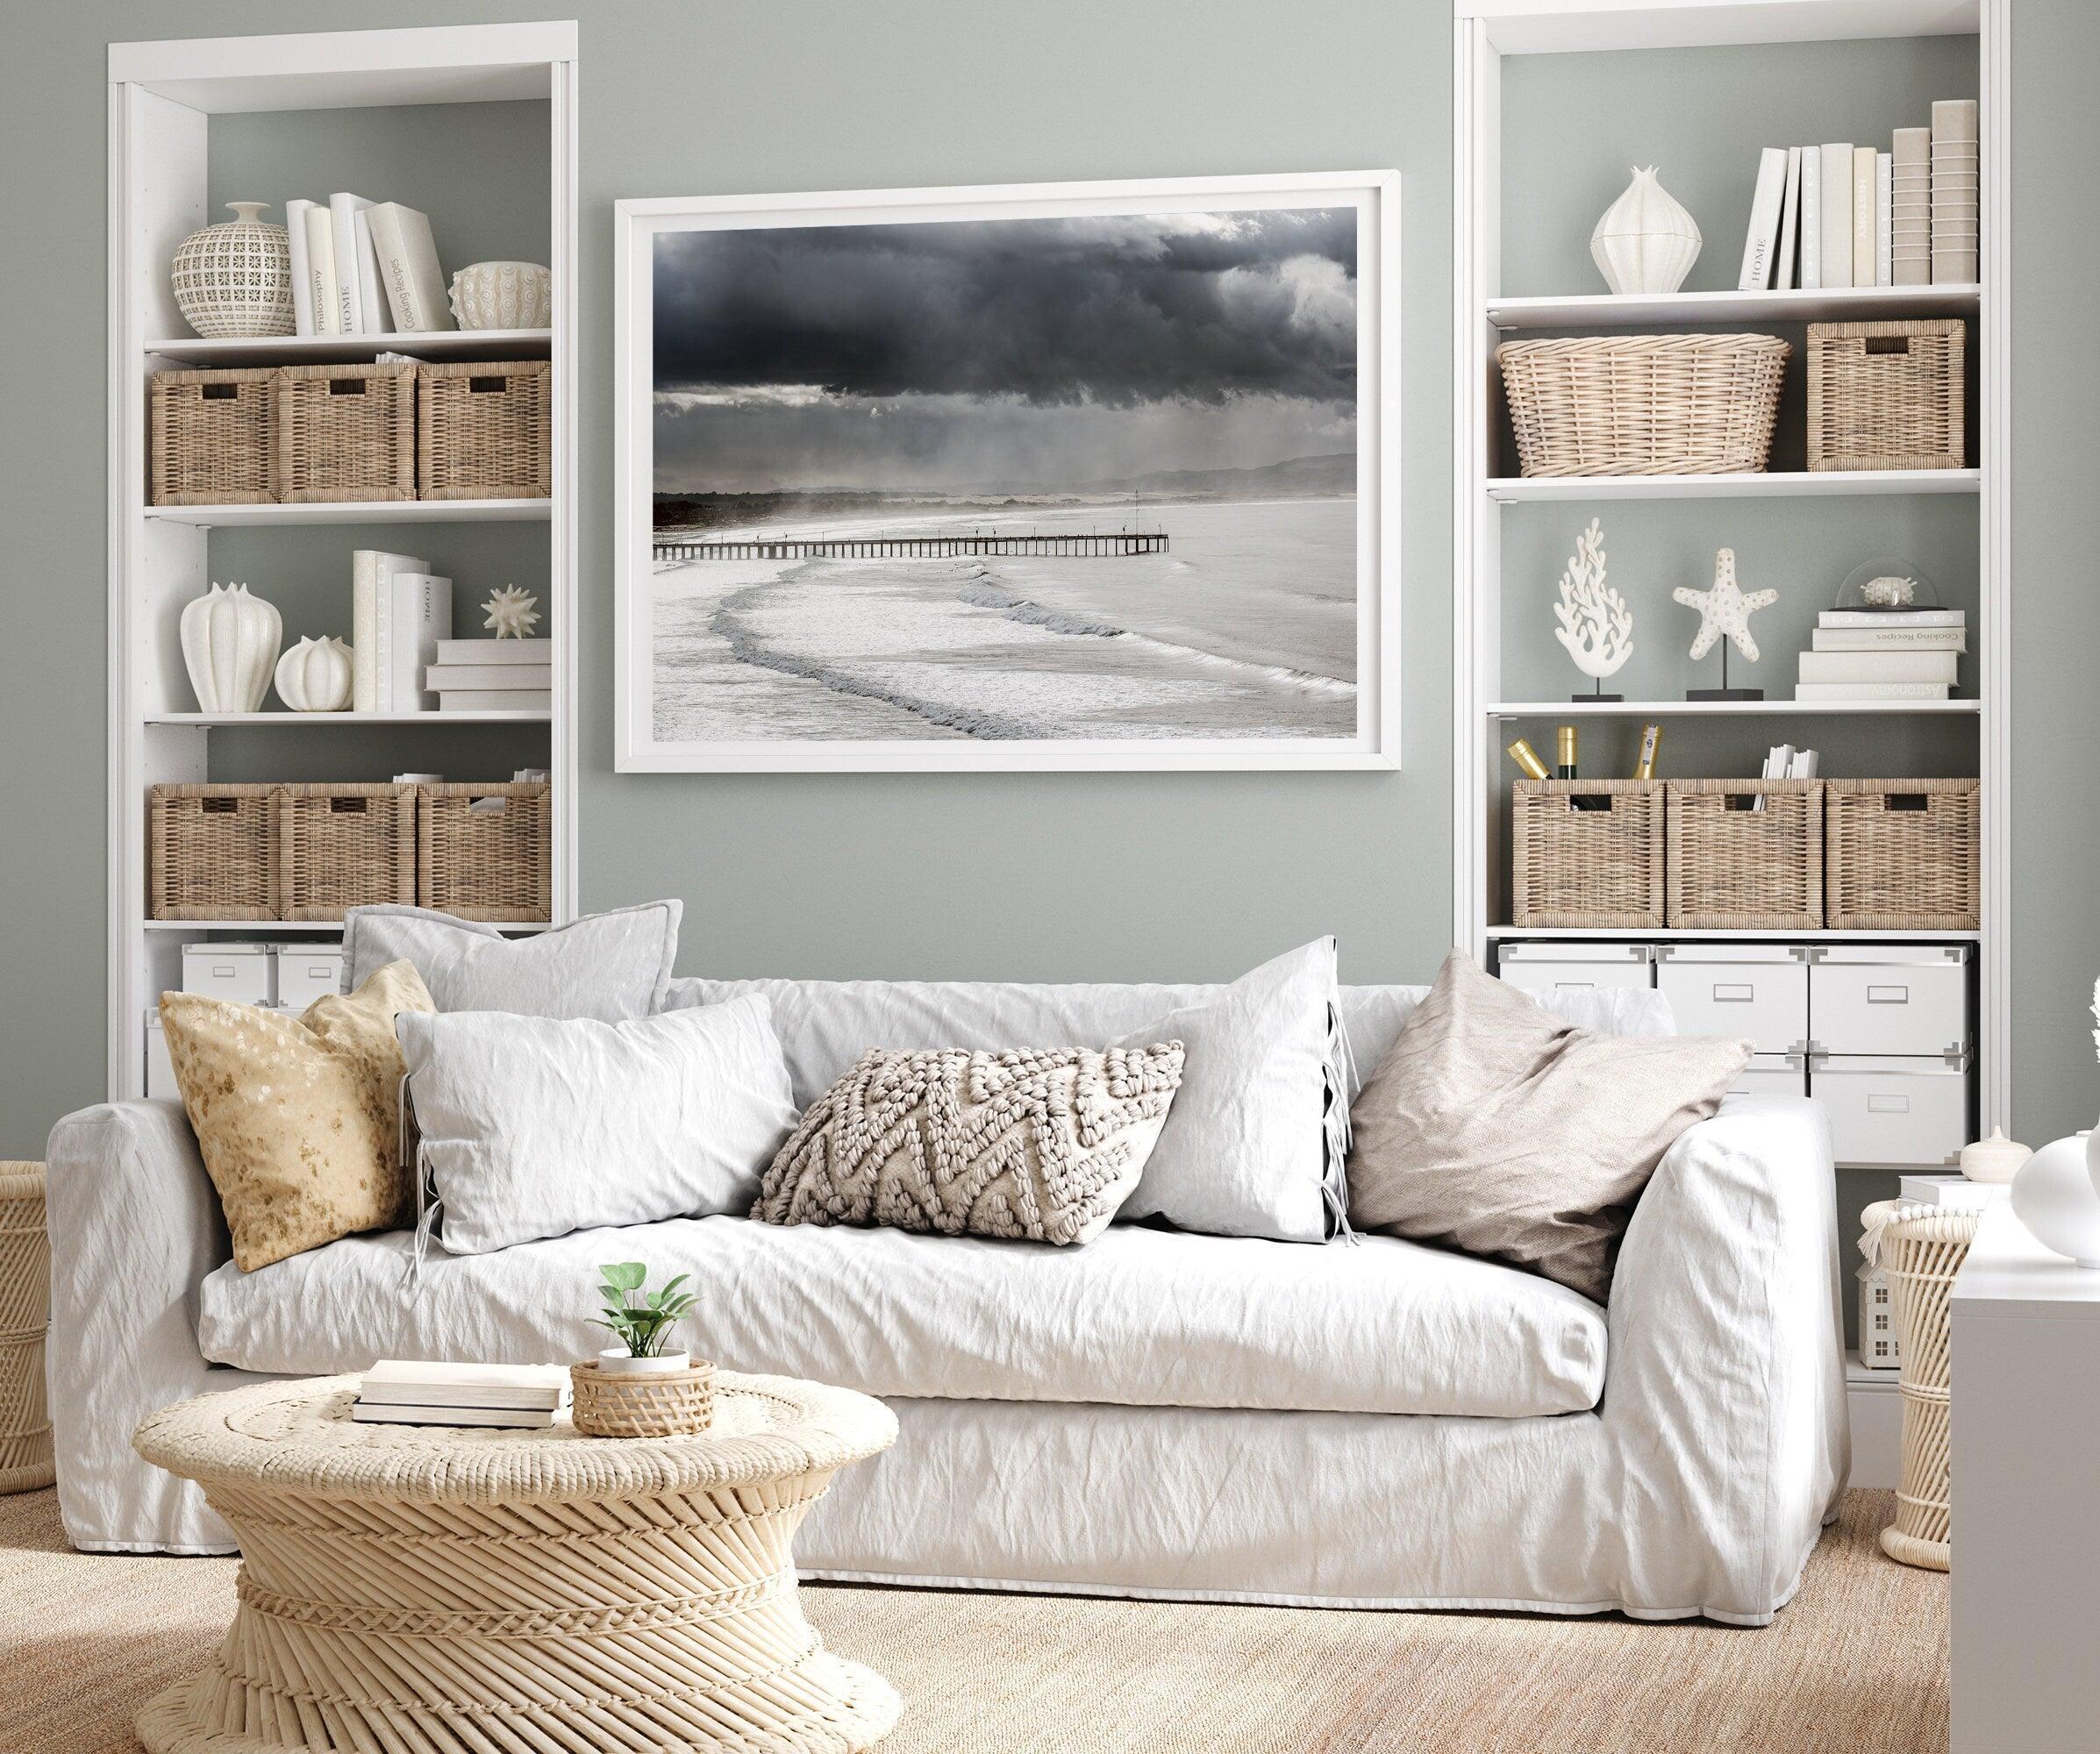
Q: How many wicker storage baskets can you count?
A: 11